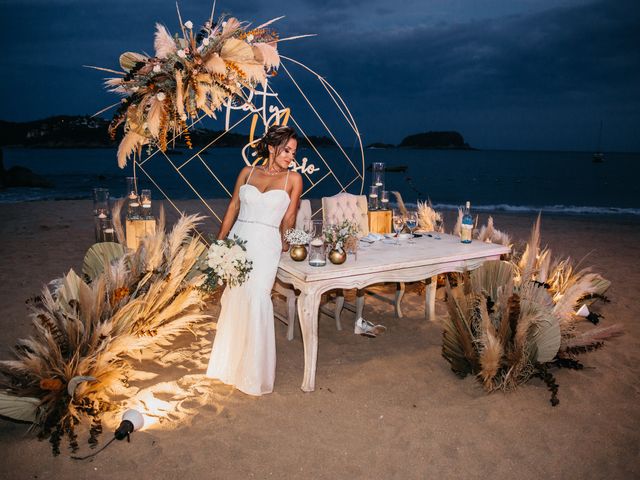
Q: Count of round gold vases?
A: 2